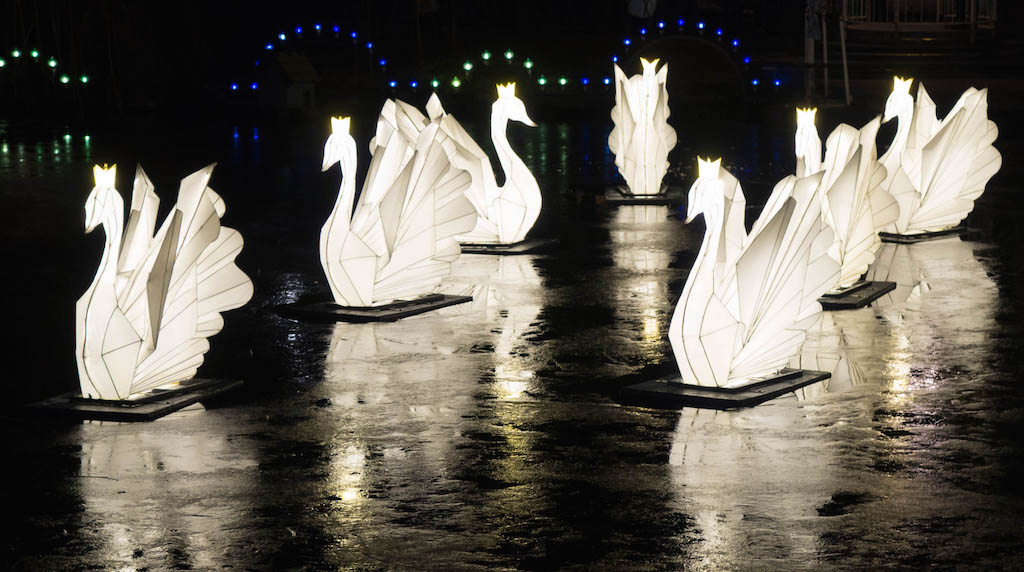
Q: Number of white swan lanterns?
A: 7